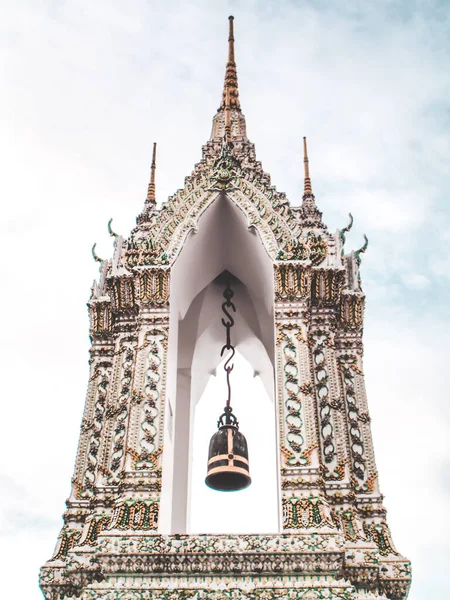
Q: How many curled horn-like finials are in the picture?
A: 4